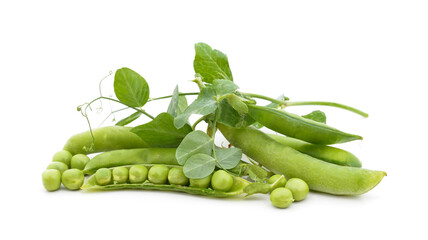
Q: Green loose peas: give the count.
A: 8